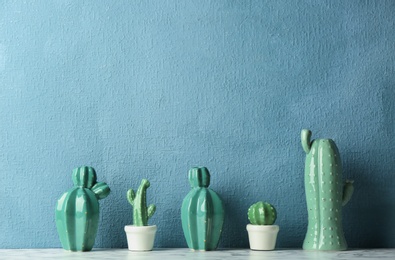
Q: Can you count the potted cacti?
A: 2